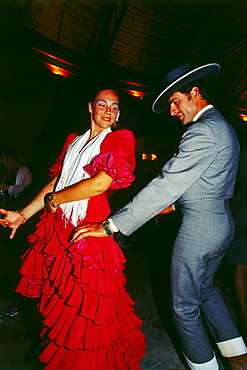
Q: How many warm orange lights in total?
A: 5